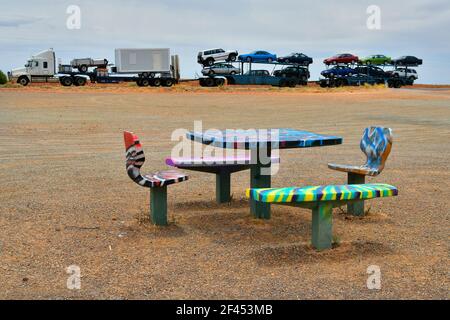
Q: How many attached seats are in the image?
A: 4